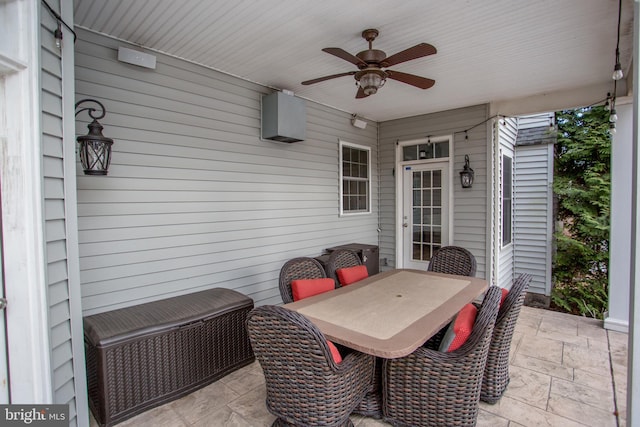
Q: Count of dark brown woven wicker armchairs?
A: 6